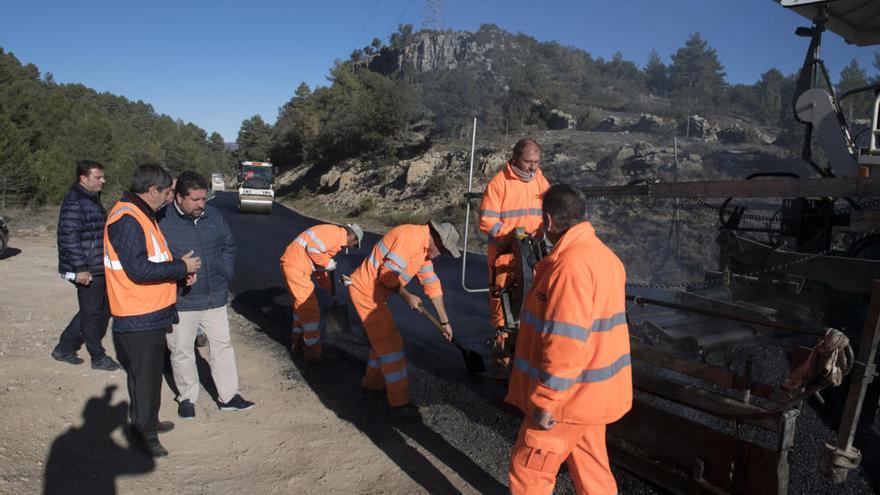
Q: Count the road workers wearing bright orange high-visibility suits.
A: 4